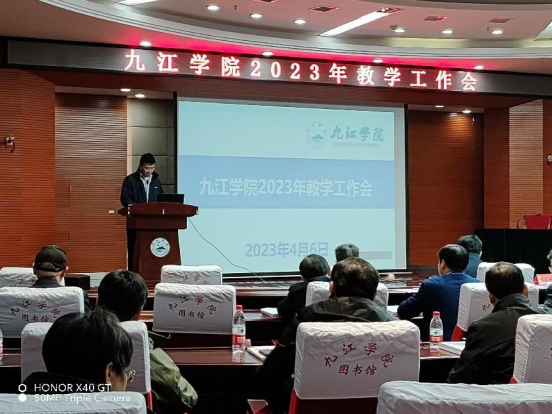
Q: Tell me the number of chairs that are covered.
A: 12